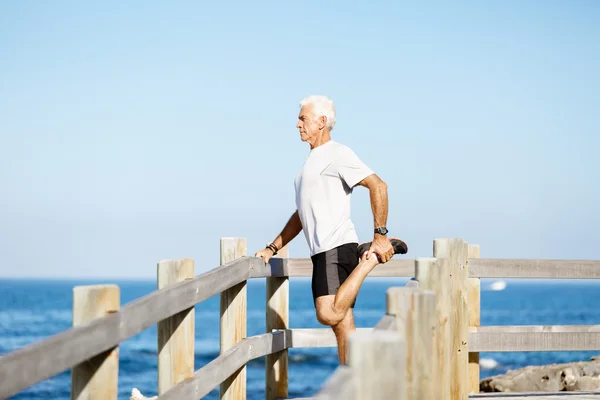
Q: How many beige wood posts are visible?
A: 9